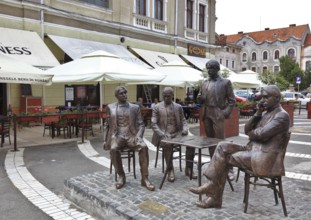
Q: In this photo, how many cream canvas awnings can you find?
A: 4